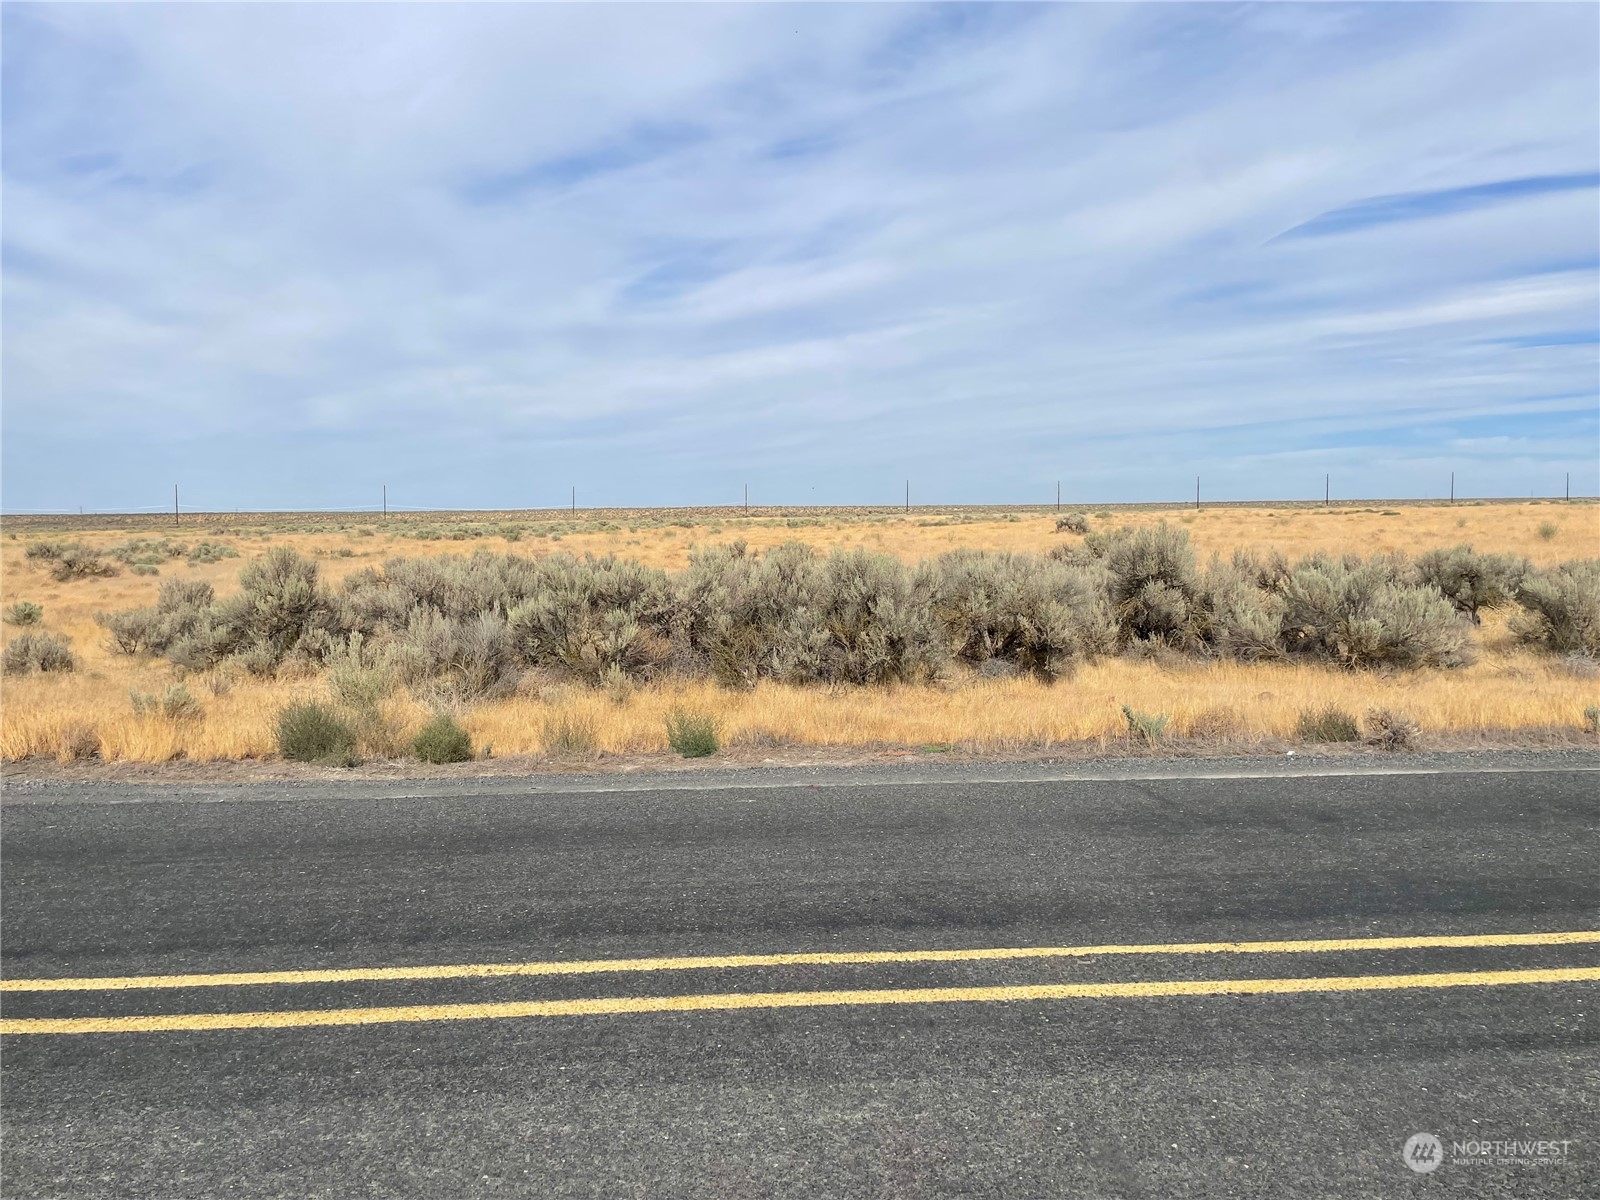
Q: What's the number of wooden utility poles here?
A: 10